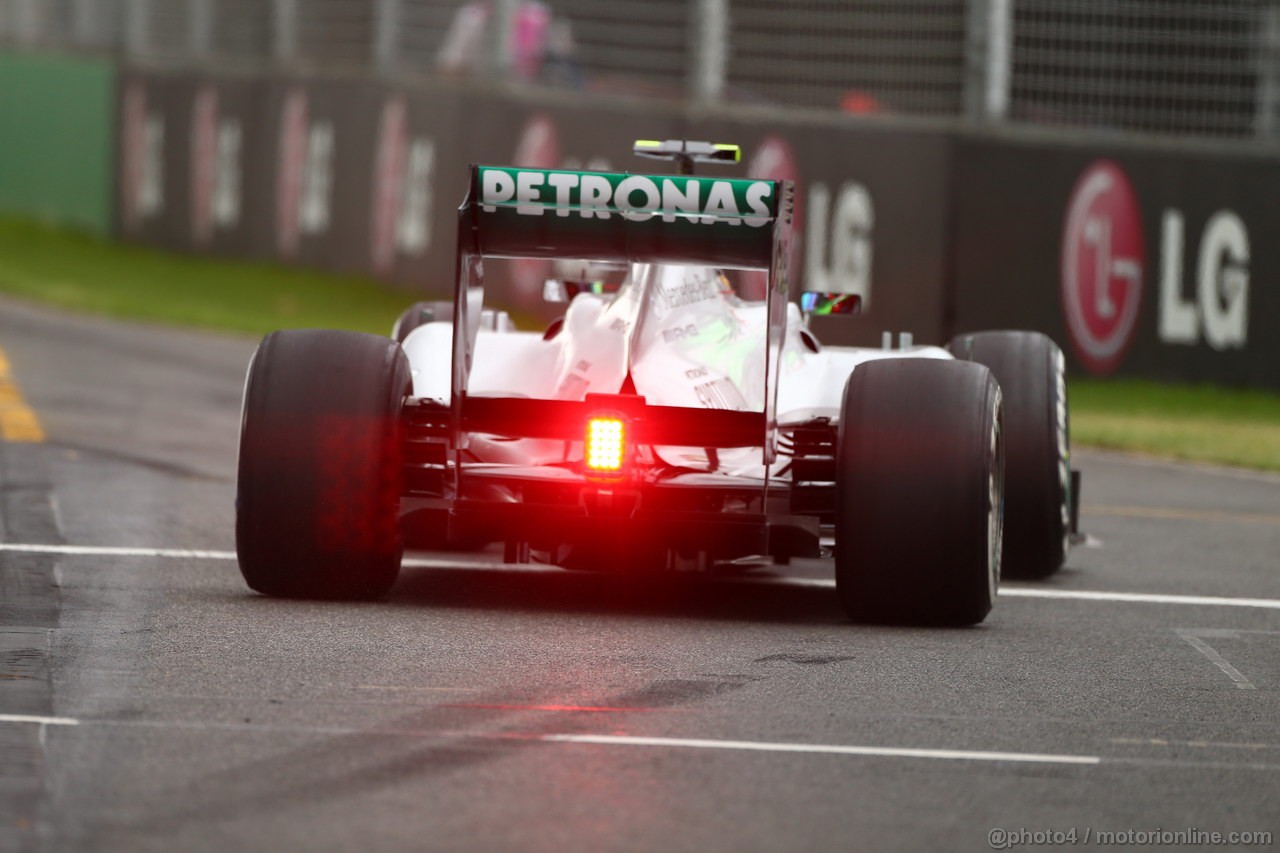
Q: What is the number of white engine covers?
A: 1